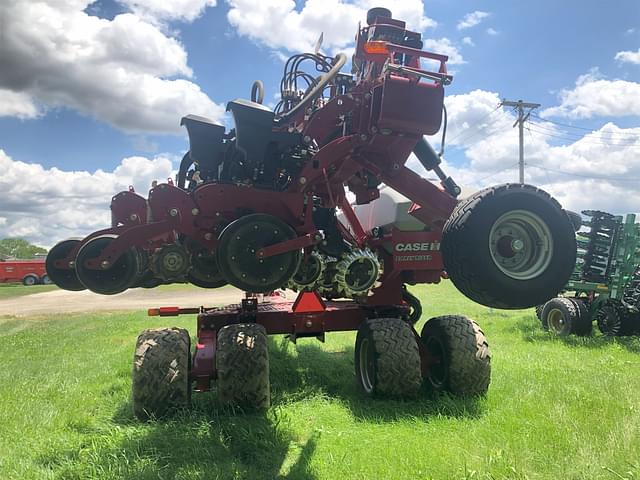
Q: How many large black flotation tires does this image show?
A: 5